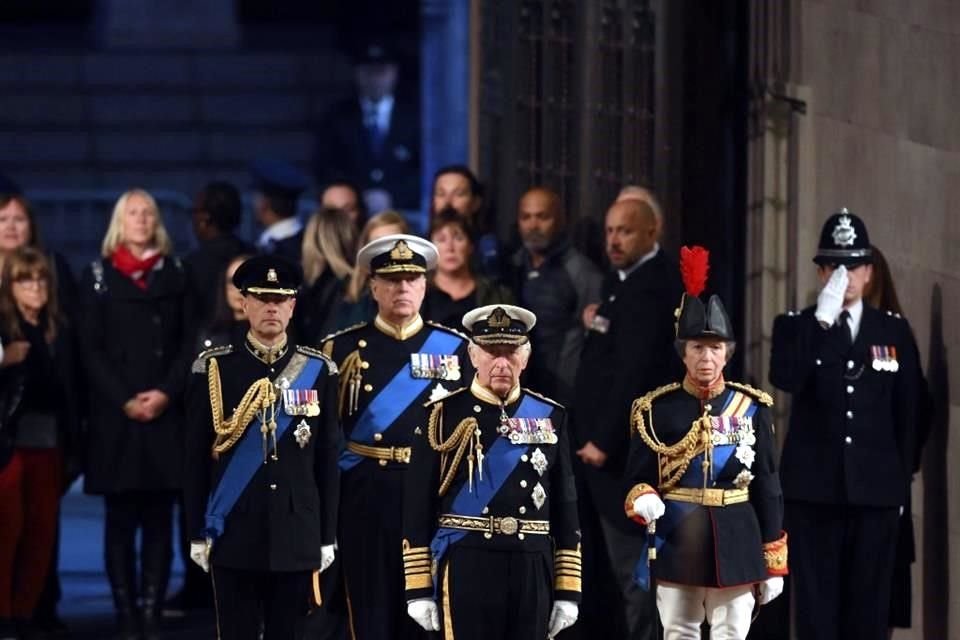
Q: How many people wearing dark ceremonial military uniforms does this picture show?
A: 4